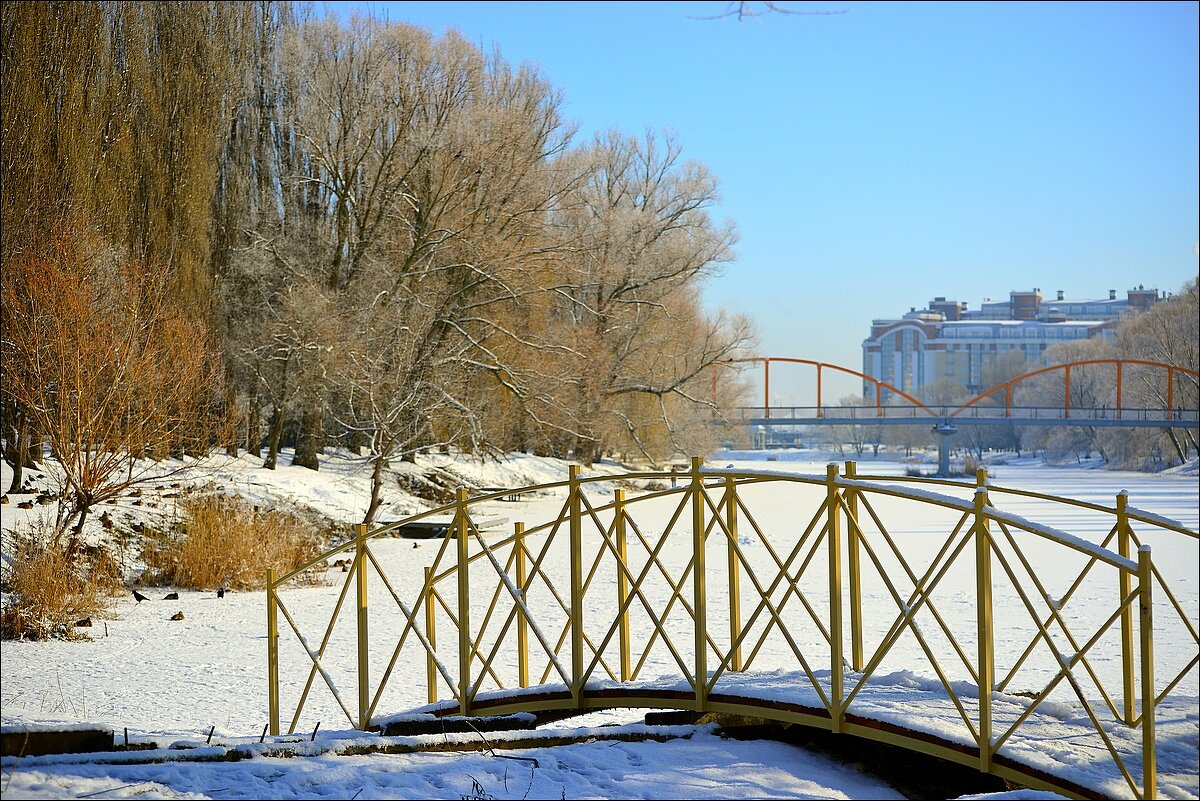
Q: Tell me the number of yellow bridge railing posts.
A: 15